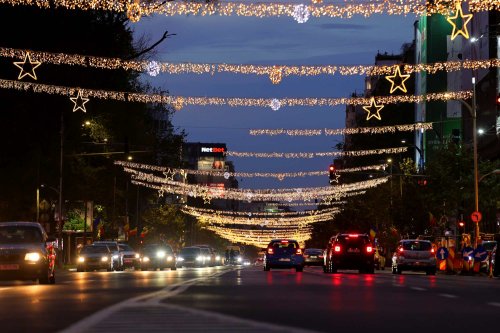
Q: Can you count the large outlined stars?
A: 5